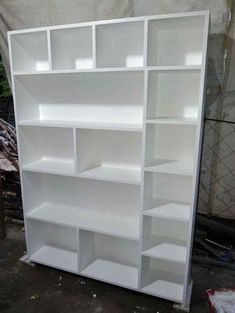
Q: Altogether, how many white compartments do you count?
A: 15